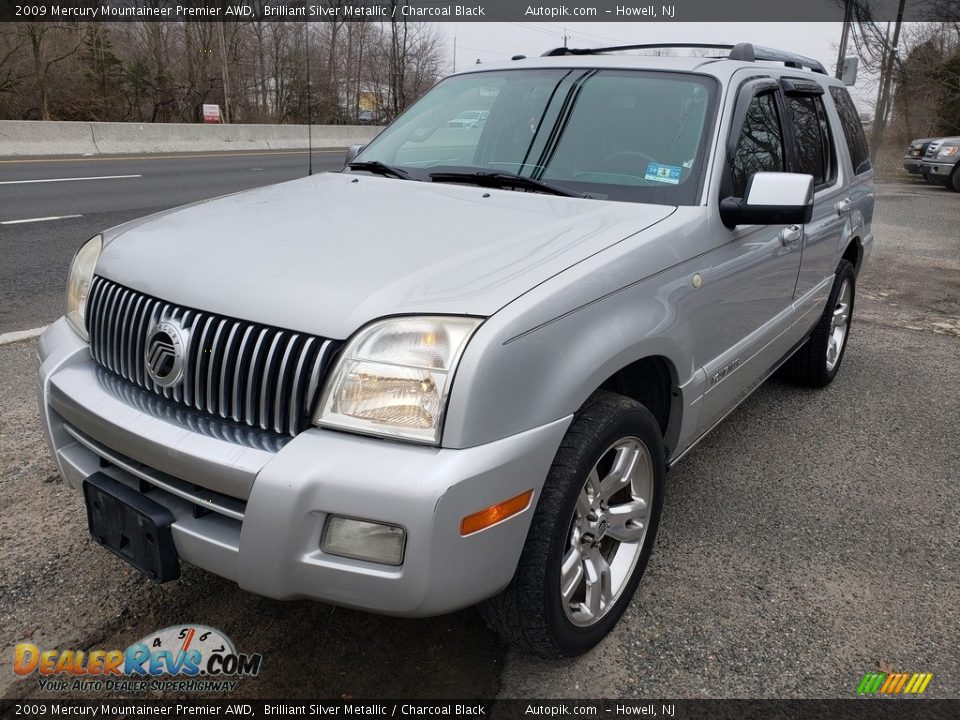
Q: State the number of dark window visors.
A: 2